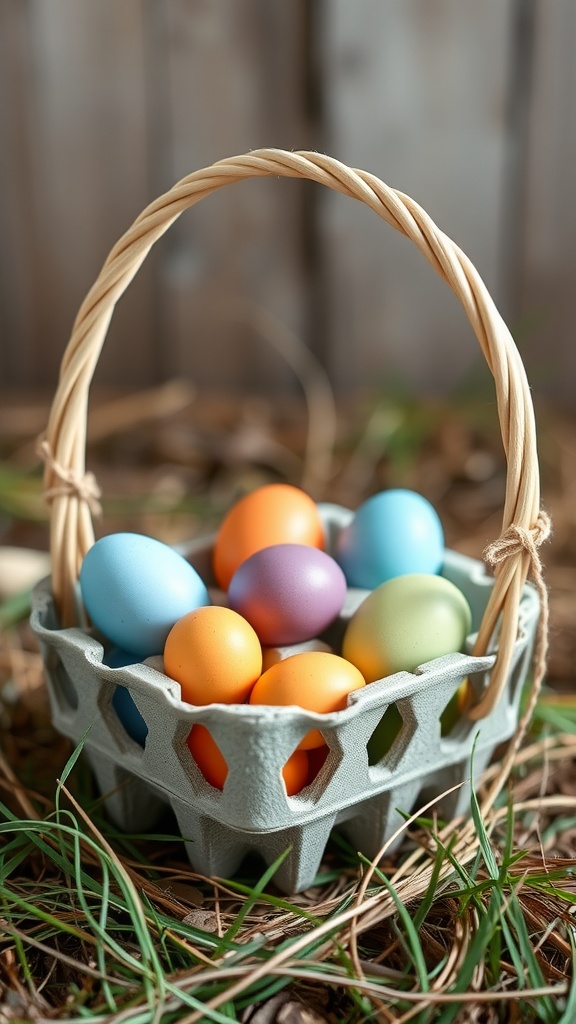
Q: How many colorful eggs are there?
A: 7